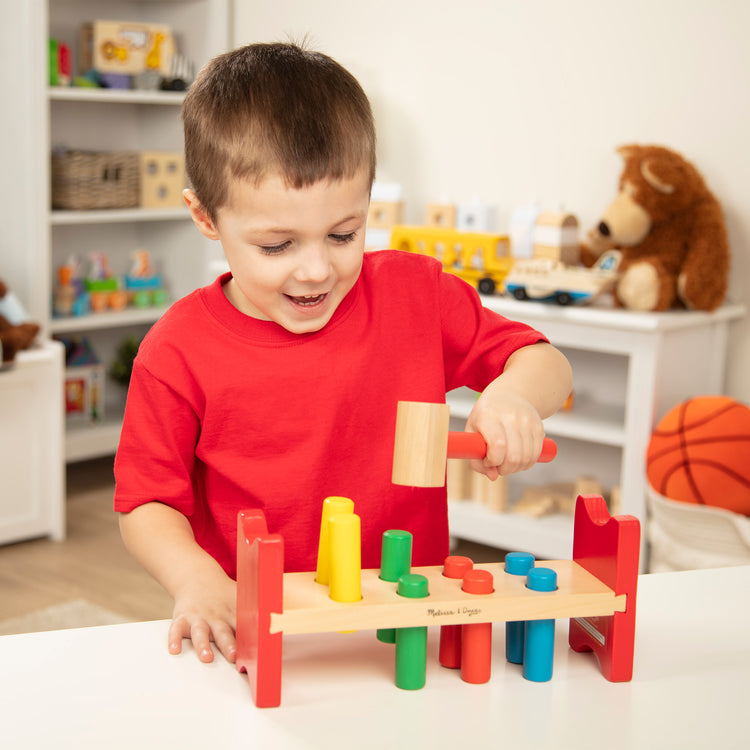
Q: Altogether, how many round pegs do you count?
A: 8